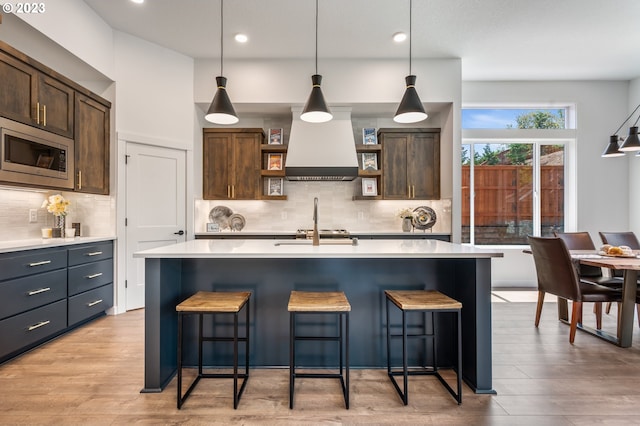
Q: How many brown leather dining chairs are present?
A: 3